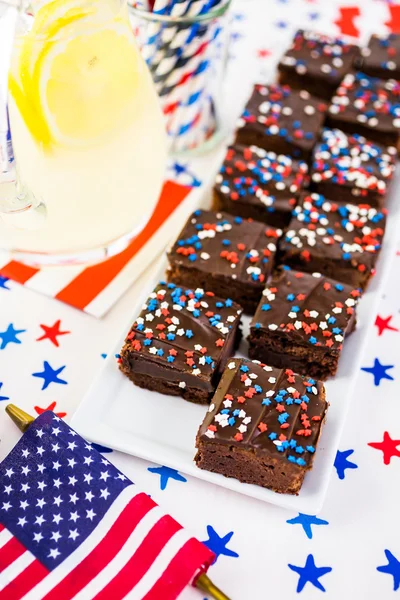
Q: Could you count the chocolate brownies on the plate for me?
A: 11